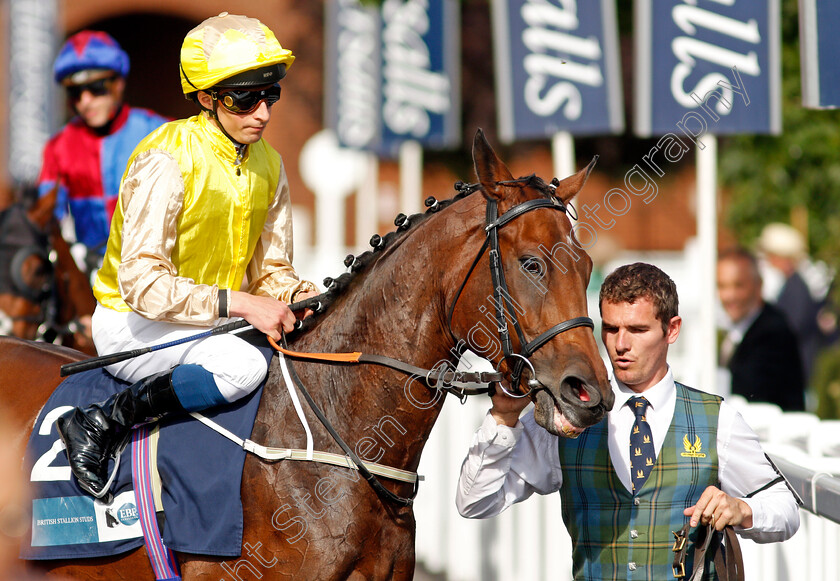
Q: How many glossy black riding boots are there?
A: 1